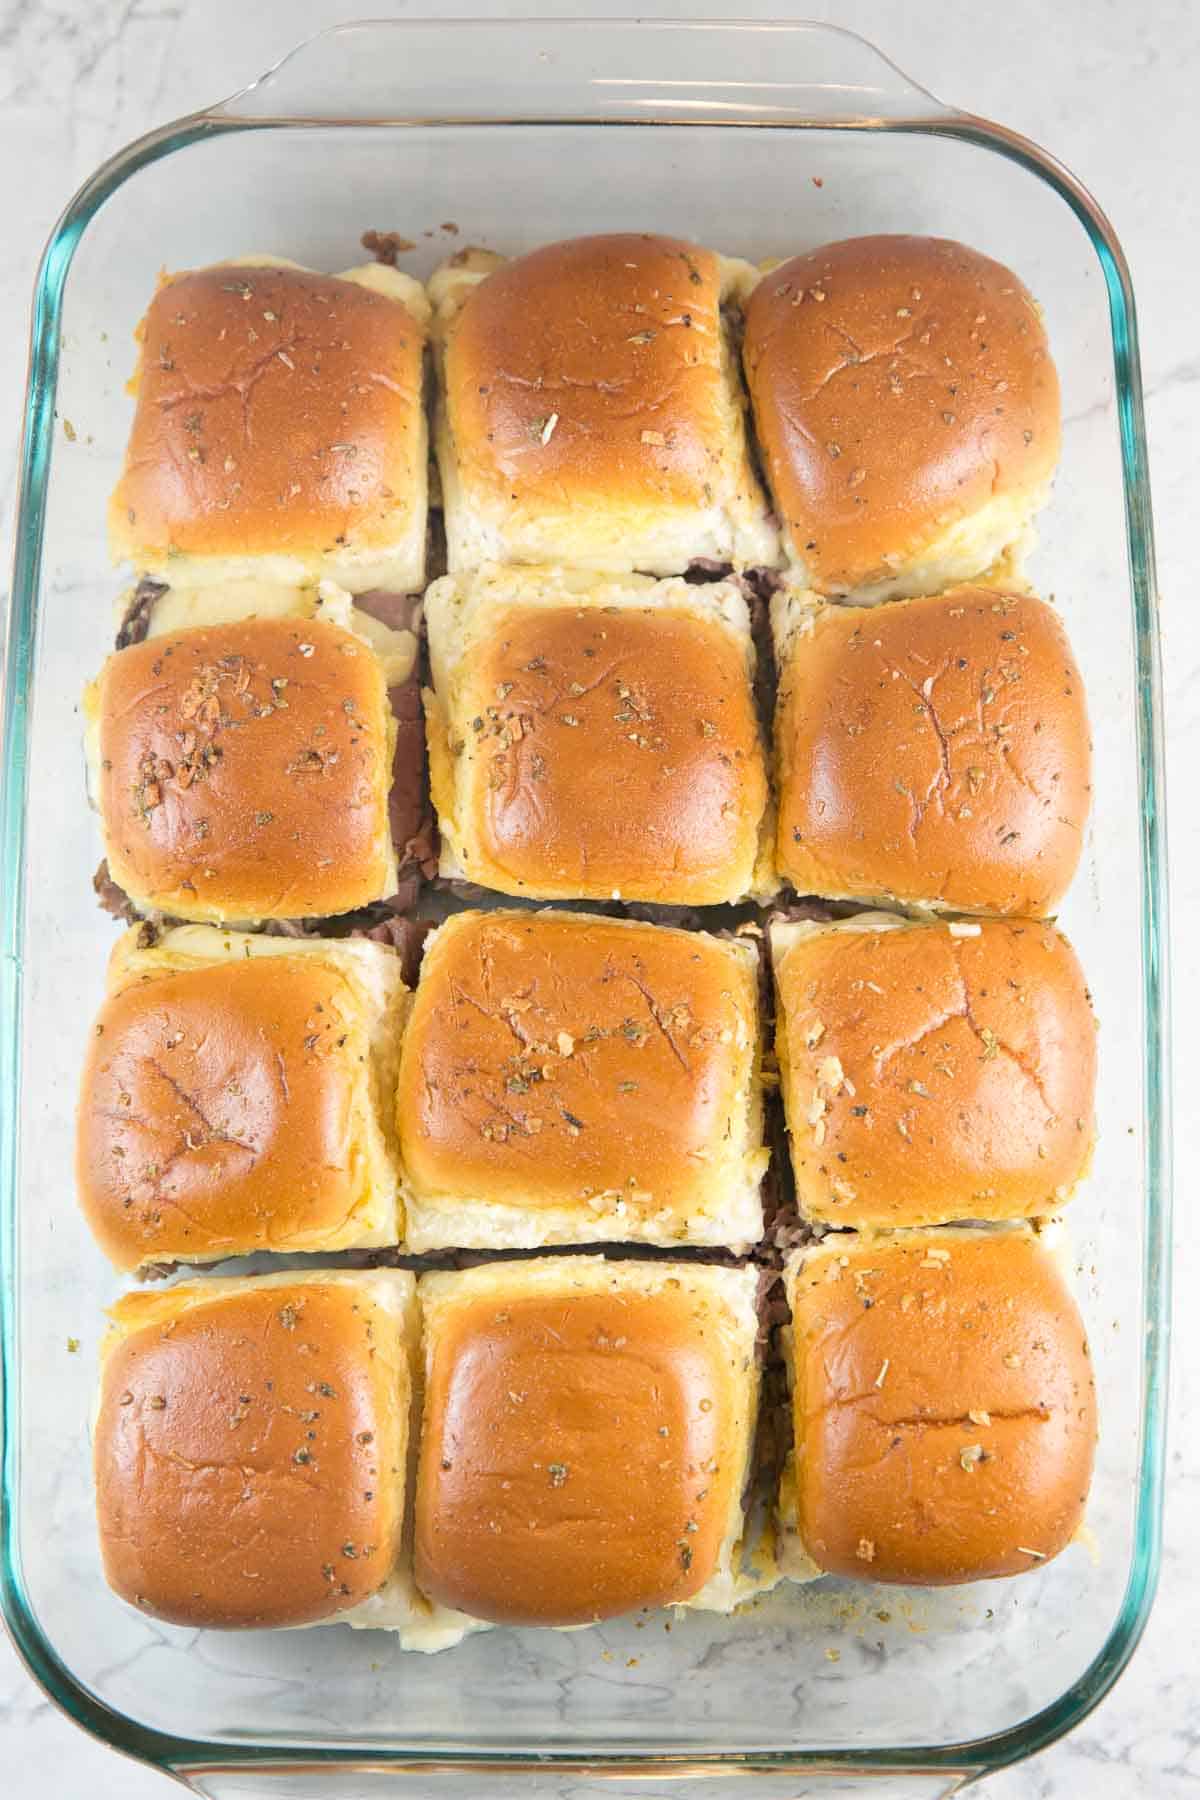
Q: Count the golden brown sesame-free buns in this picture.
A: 12